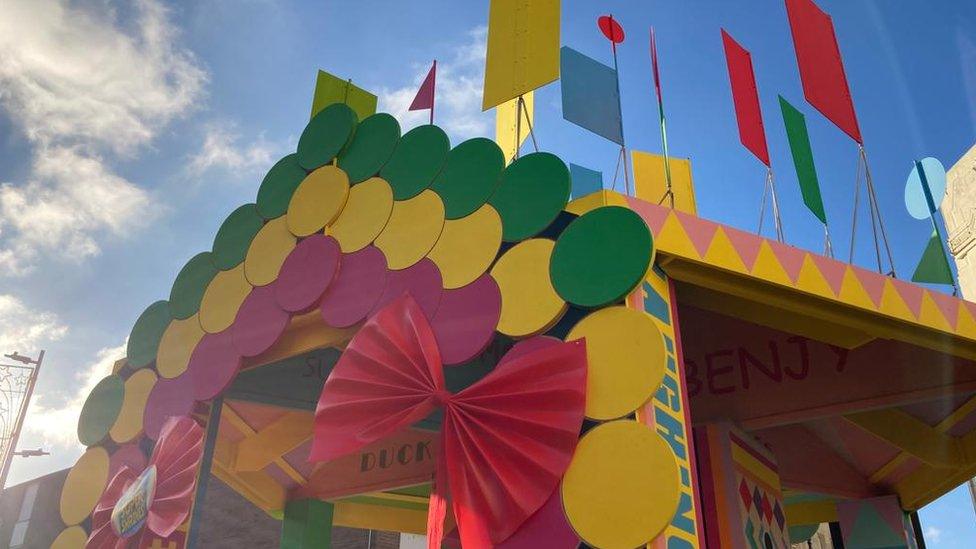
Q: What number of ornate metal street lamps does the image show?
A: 1